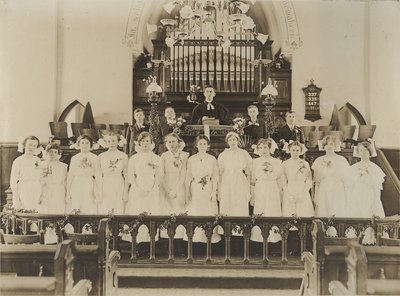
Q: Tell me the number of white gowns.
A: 12